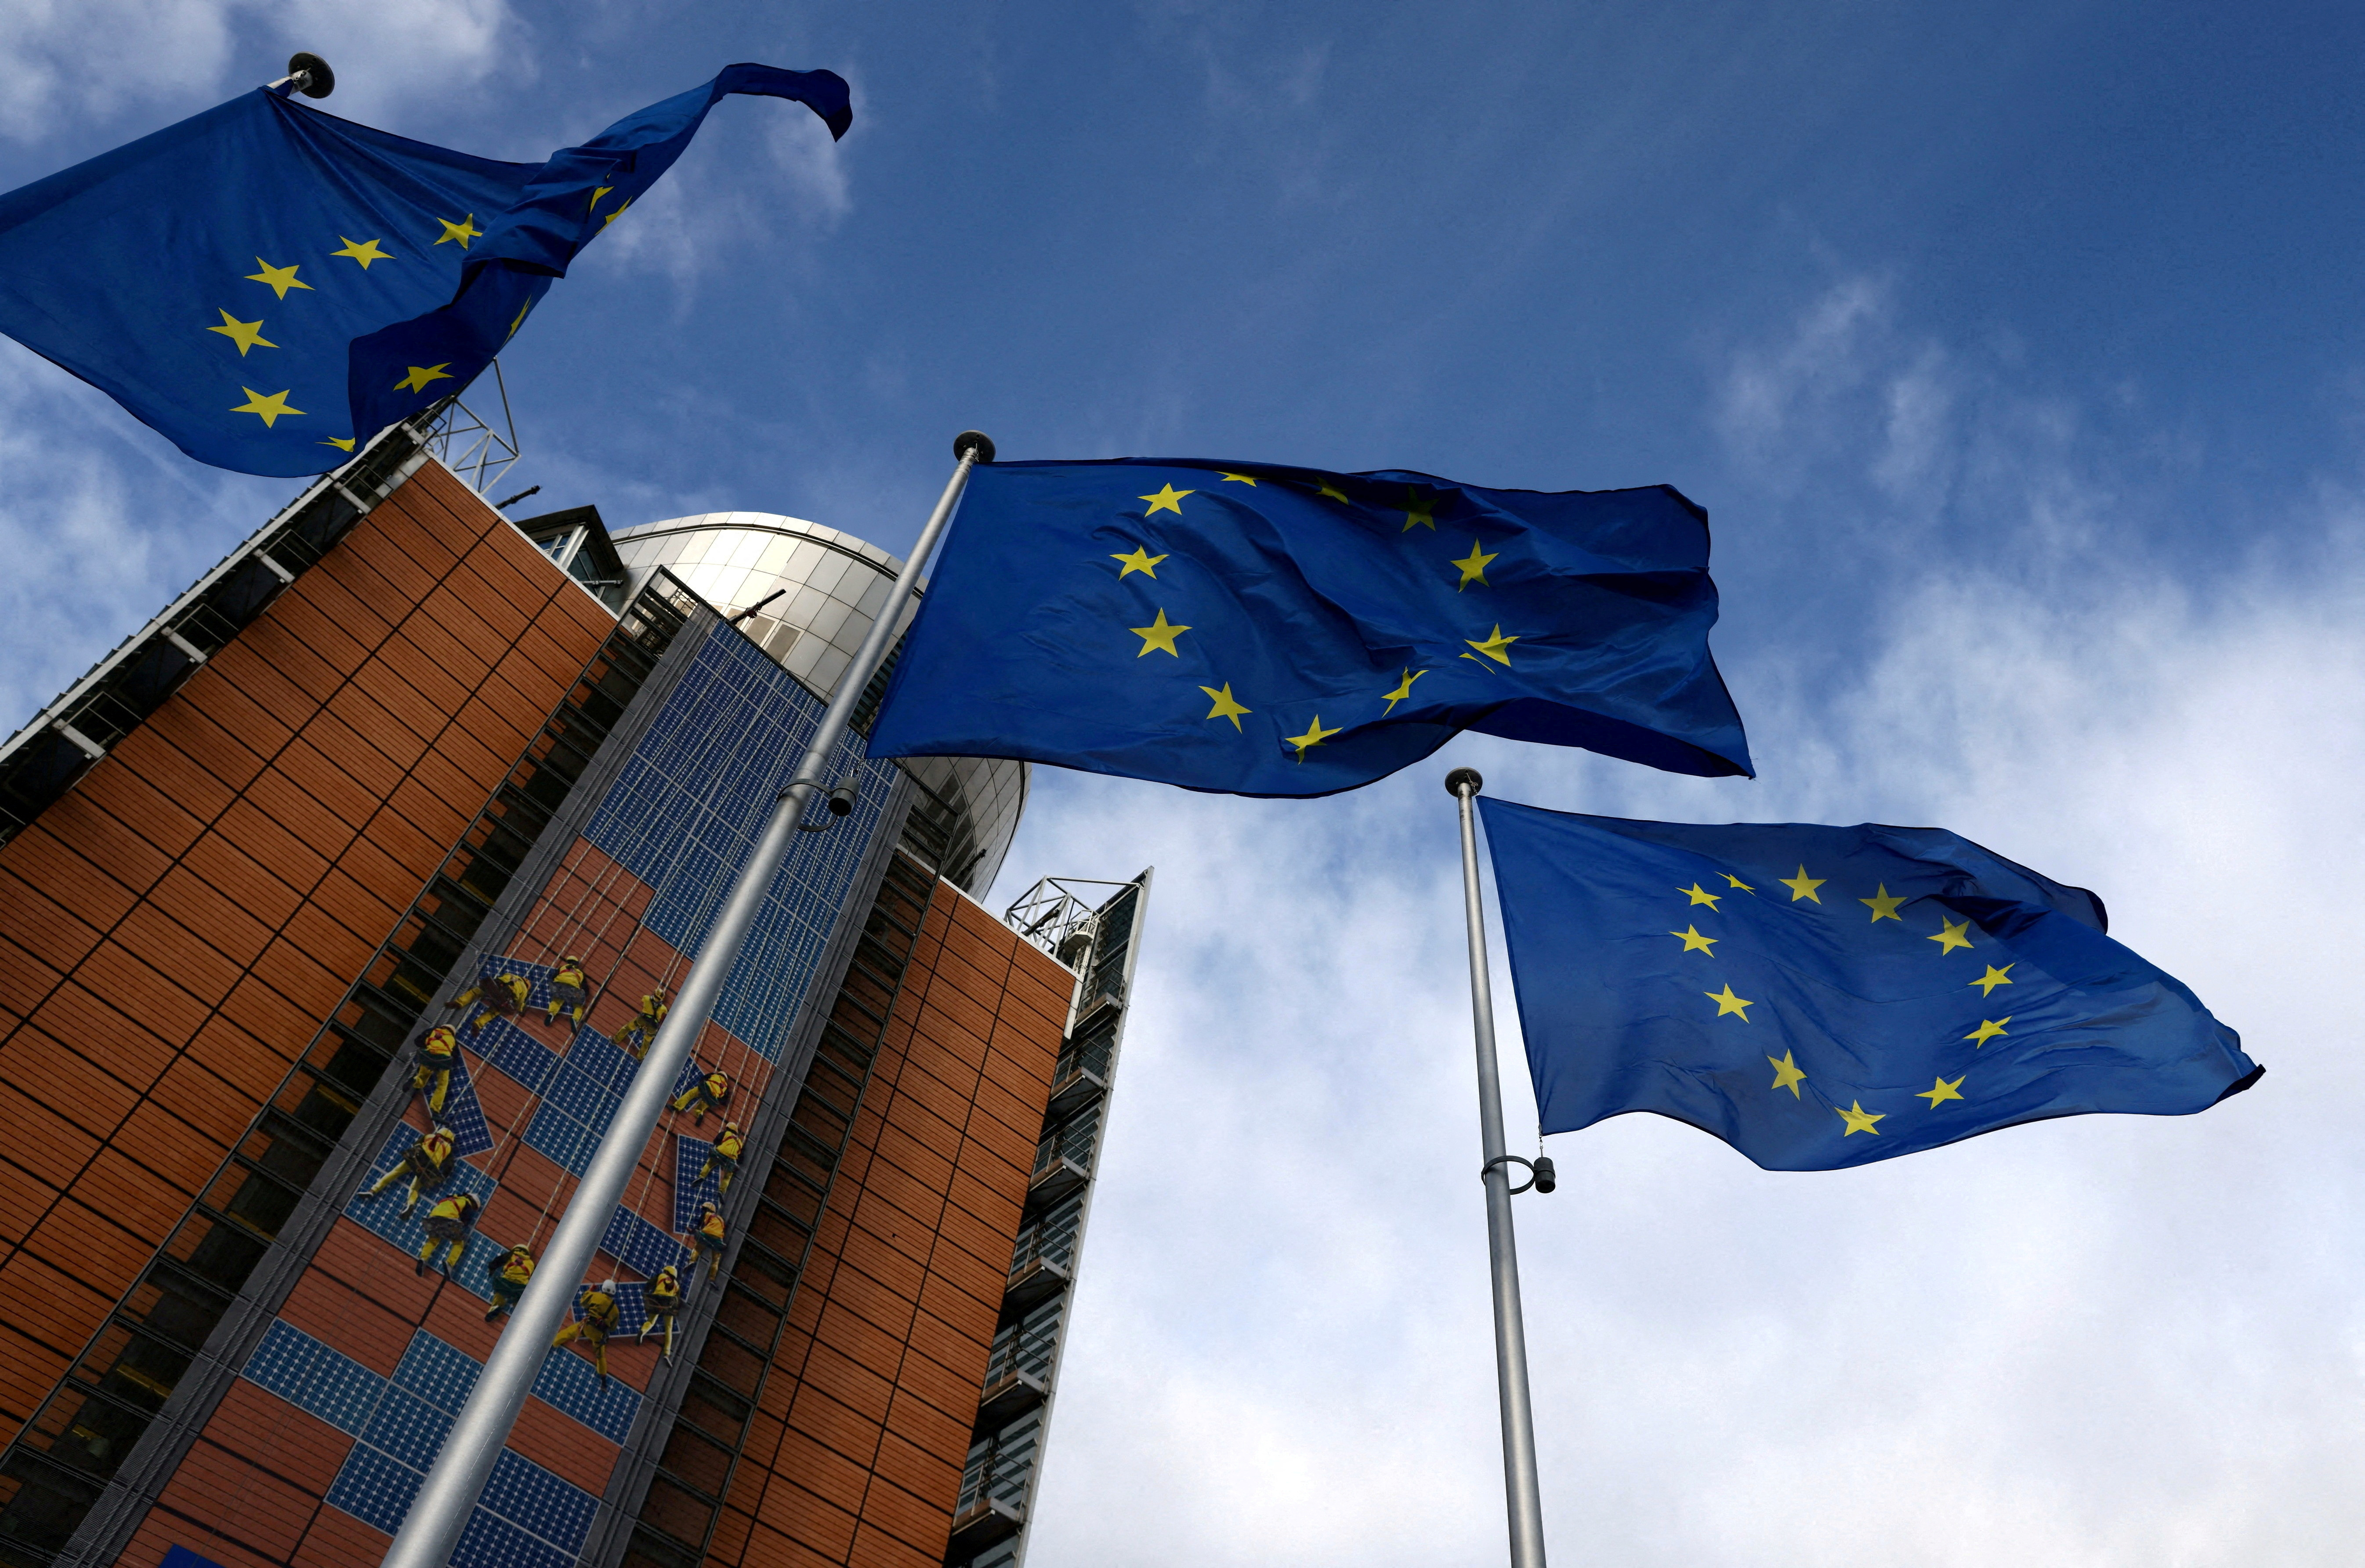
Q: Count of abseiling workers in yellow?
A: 12